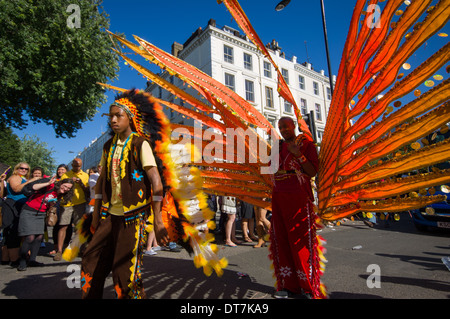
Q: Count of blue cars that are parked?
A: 1